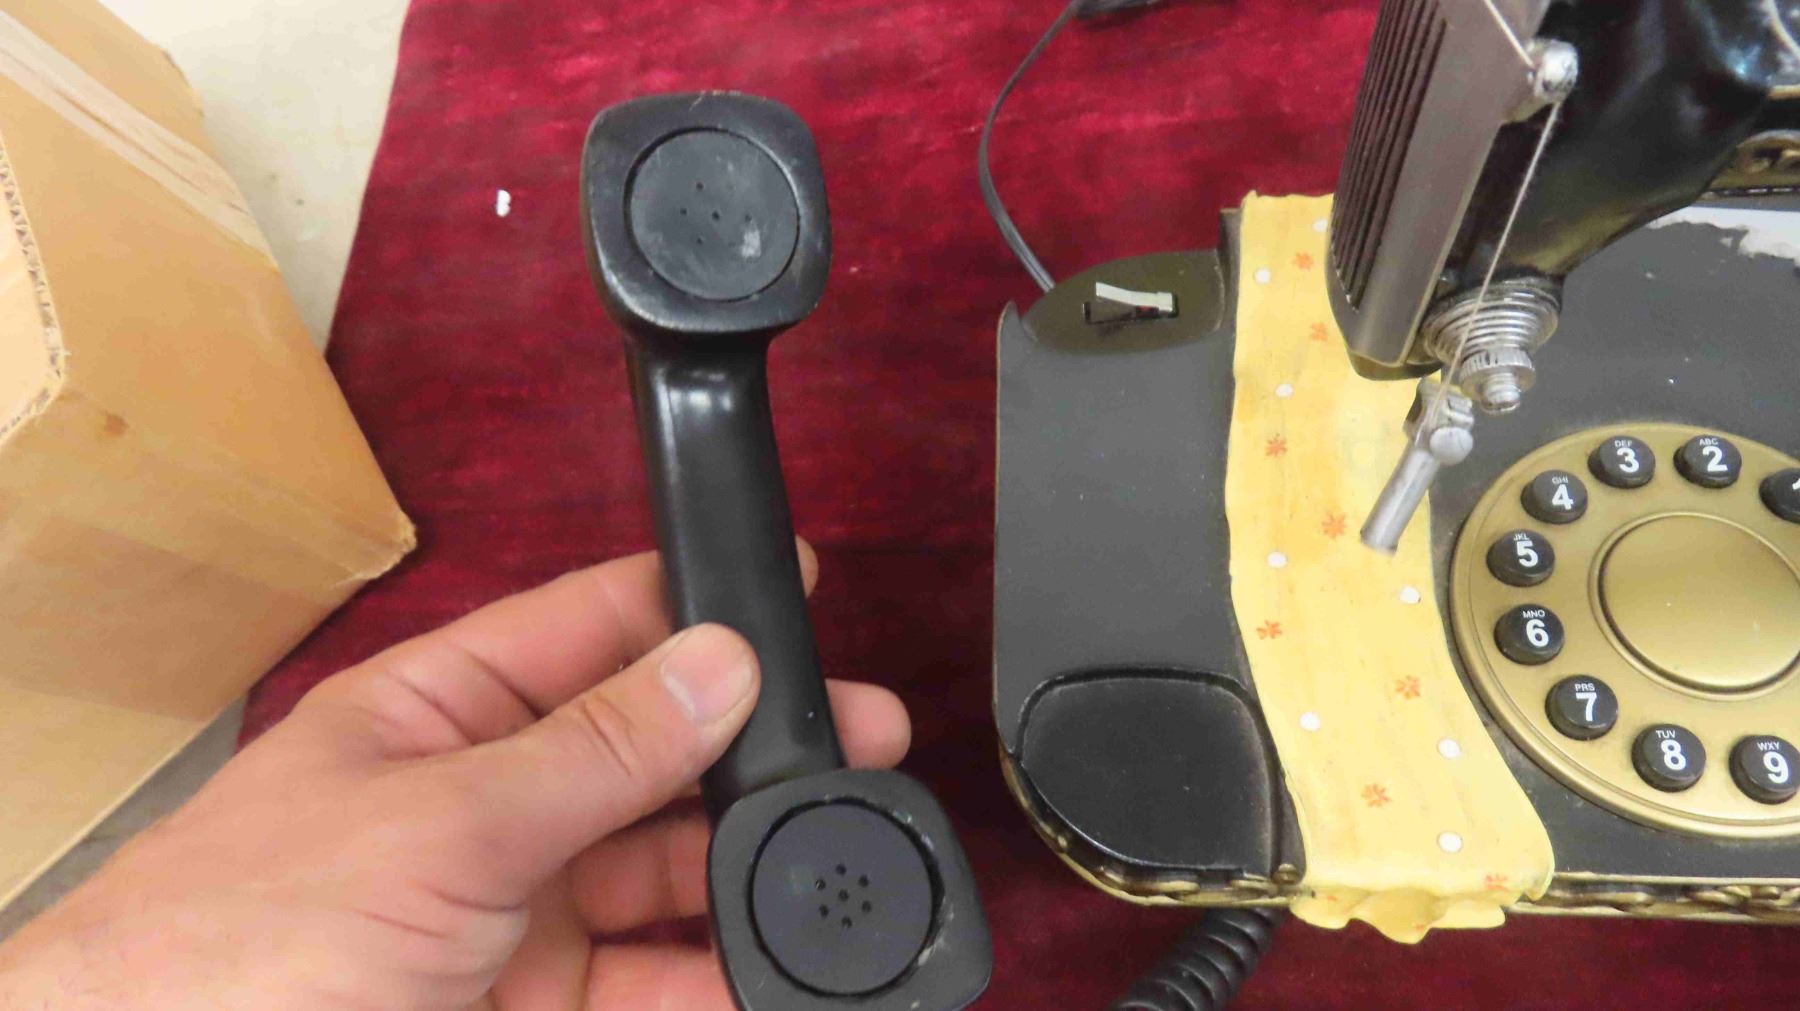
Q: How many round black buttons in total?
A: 9